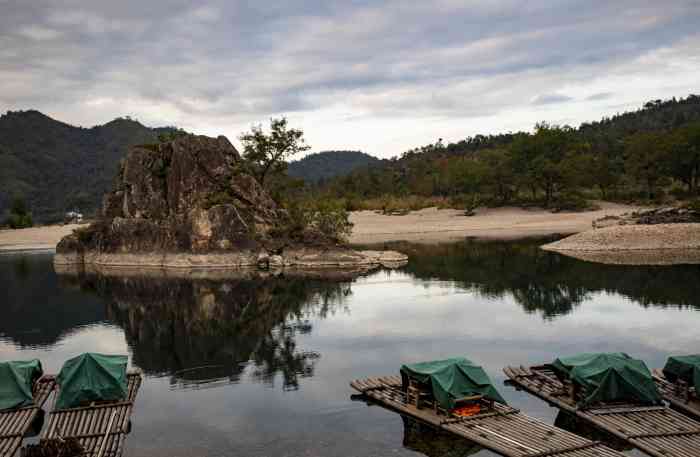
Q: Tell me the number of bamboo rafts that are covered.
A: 5